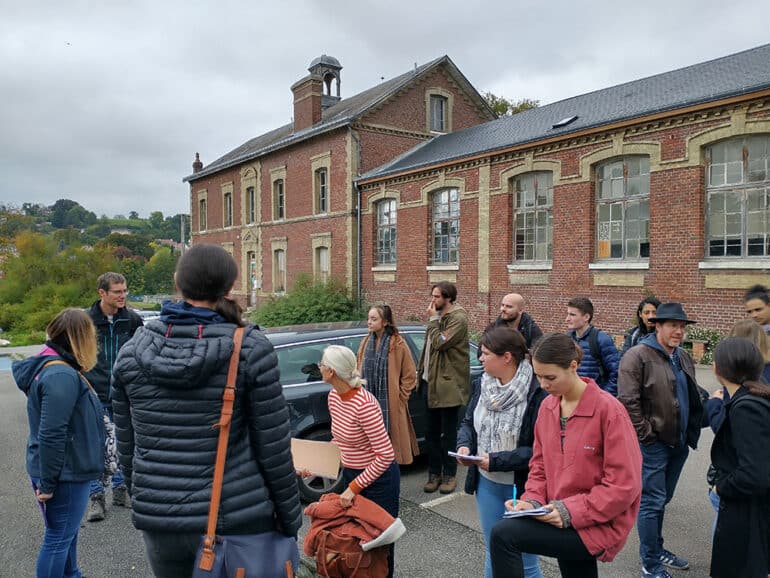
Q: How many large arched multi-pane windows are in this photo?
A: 5